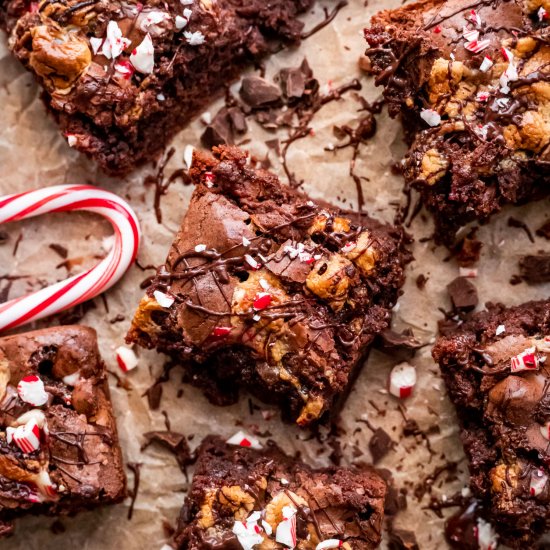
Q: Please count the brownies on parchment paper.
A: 6